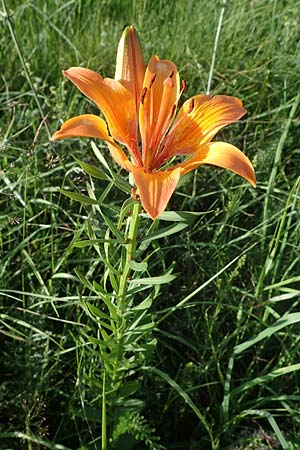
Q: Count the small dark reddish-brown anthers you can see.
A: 6